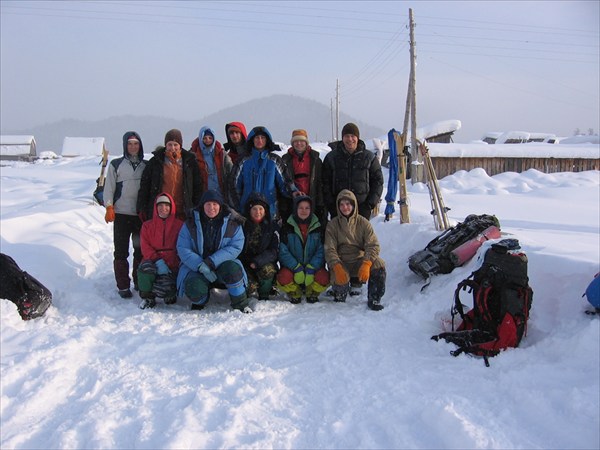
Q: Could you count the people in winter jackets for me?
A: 12